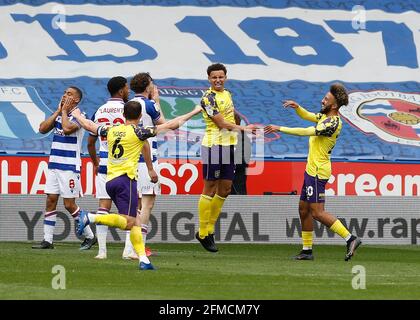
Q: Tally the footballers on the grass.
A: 6